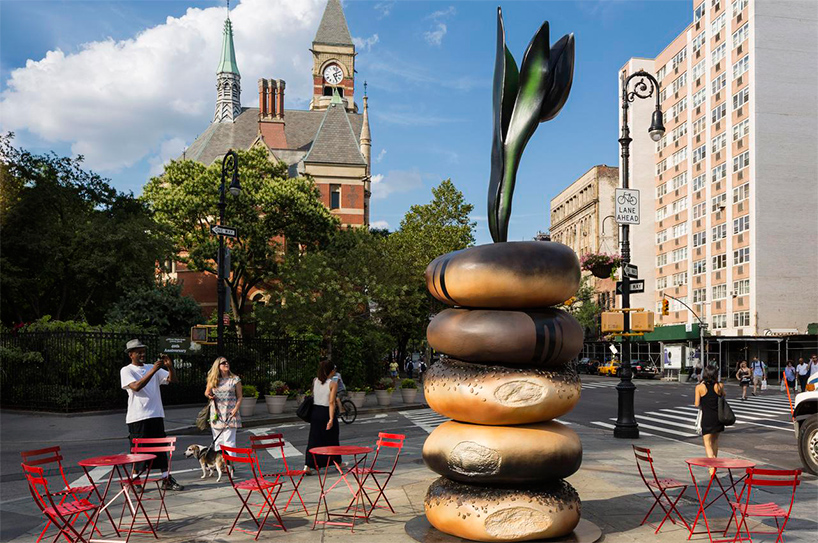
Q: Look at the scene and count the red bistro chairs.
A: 8